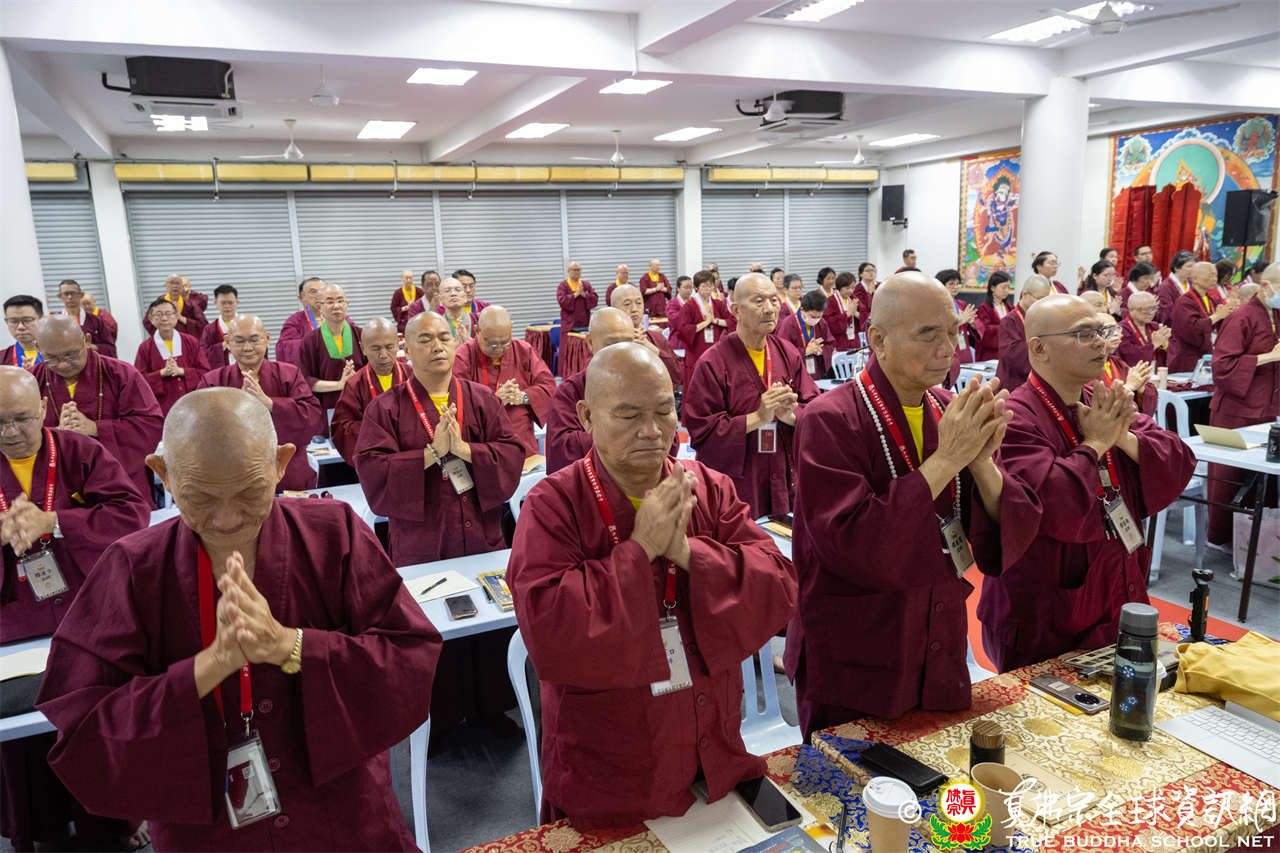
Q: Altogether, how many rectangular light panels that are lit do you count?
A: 9